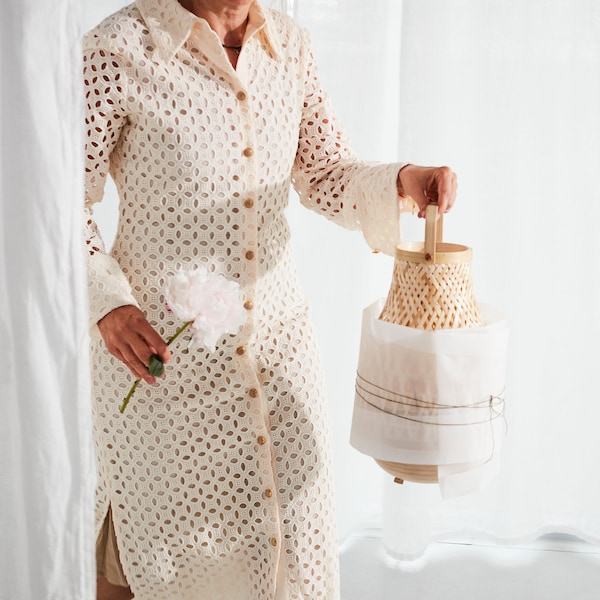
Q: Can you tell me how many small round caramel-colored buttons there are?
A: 10